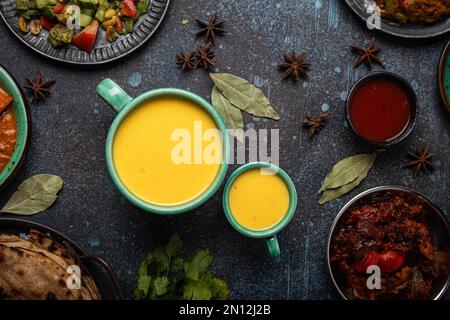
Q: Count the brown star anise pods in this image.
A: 8